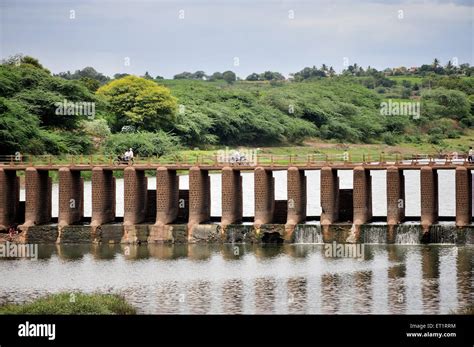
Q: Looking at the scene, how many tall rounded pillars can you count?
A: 15